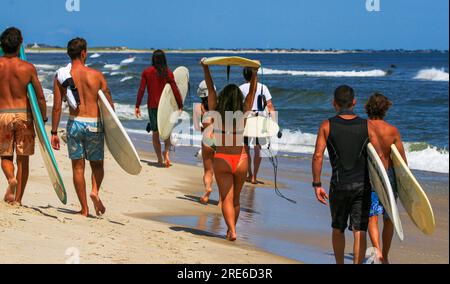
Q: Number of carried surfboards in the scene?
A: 7